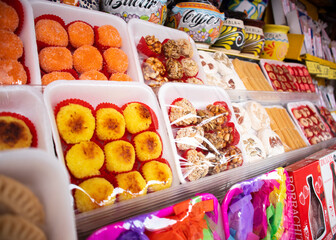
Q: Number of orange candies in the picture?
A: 12